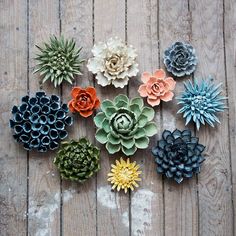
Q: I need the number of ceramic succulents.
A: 11